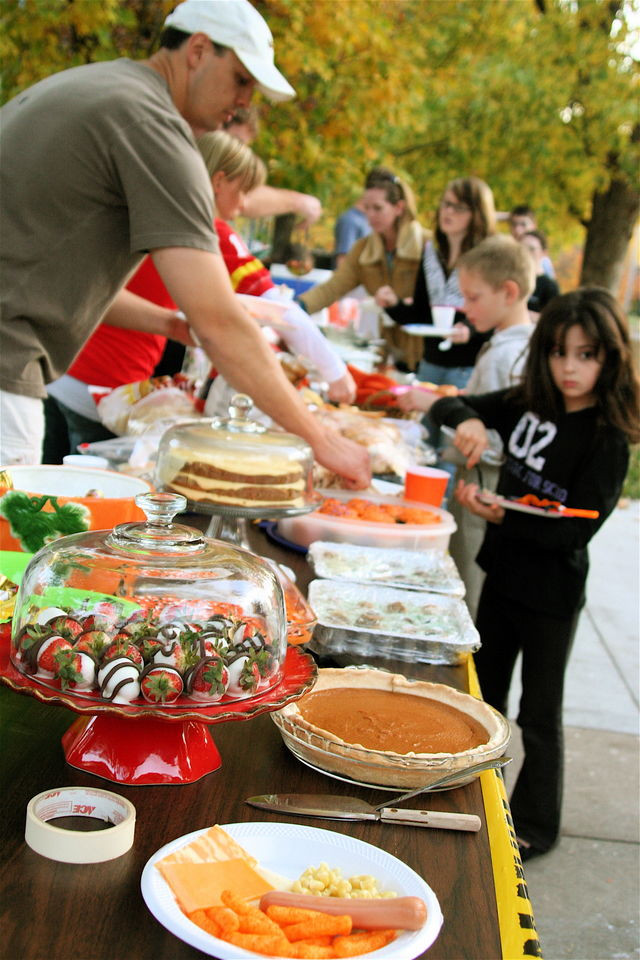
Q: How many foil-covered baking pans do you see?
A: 2